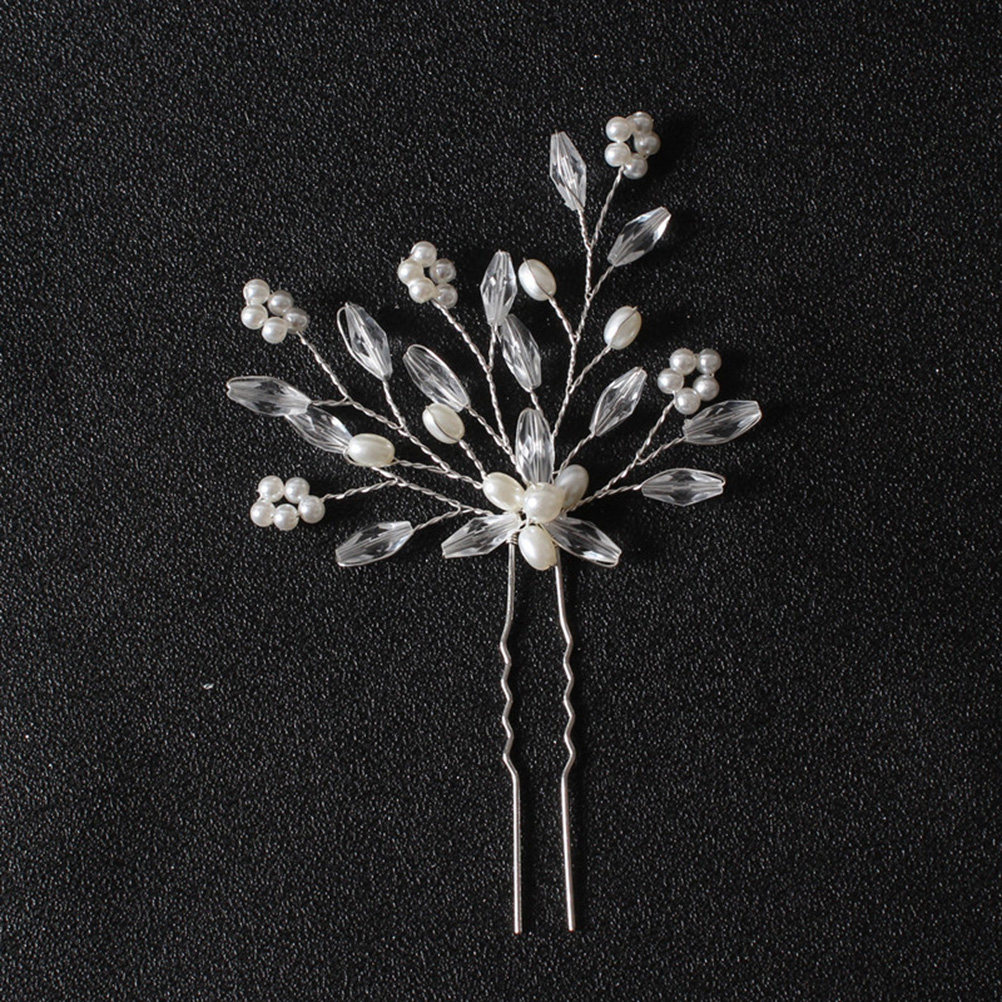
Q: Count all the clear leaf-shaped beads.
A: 15